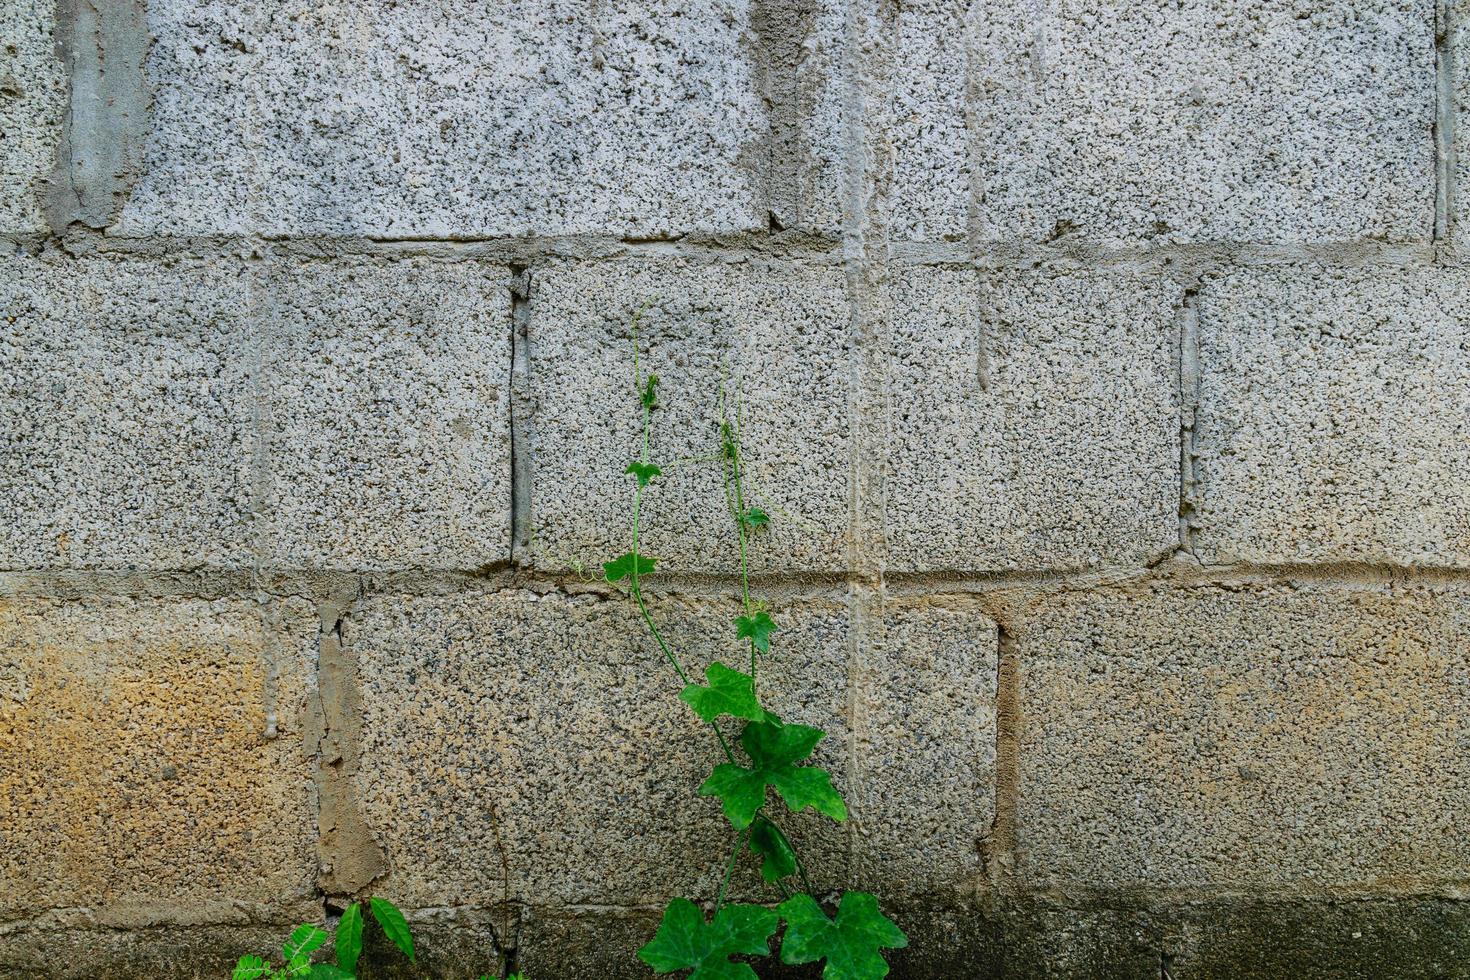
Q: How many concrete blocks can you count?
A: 13